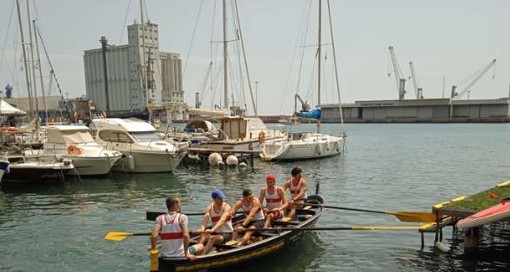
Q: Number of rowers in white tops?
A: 5